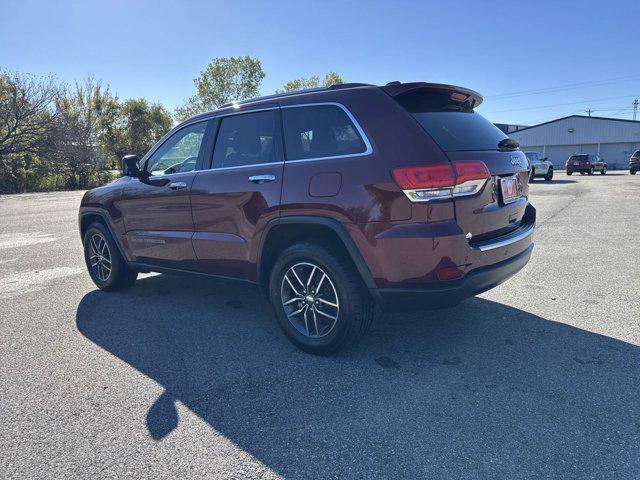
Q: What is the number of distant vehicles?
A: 3